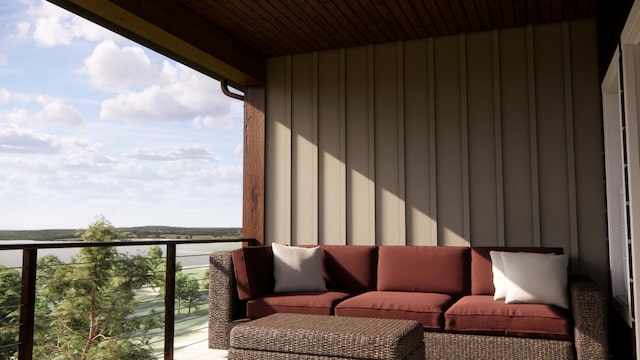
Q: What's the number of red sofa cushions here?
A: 7